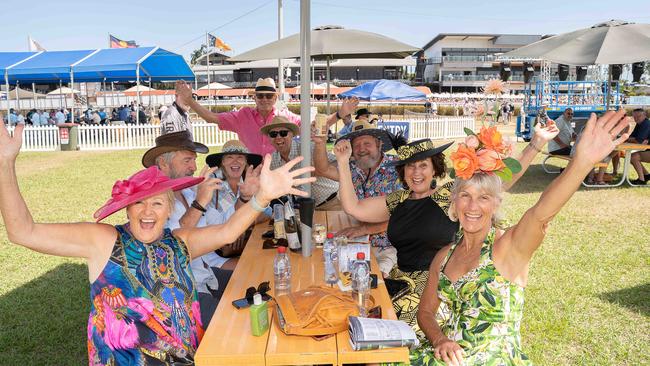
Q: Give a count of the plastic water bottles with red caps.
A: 3